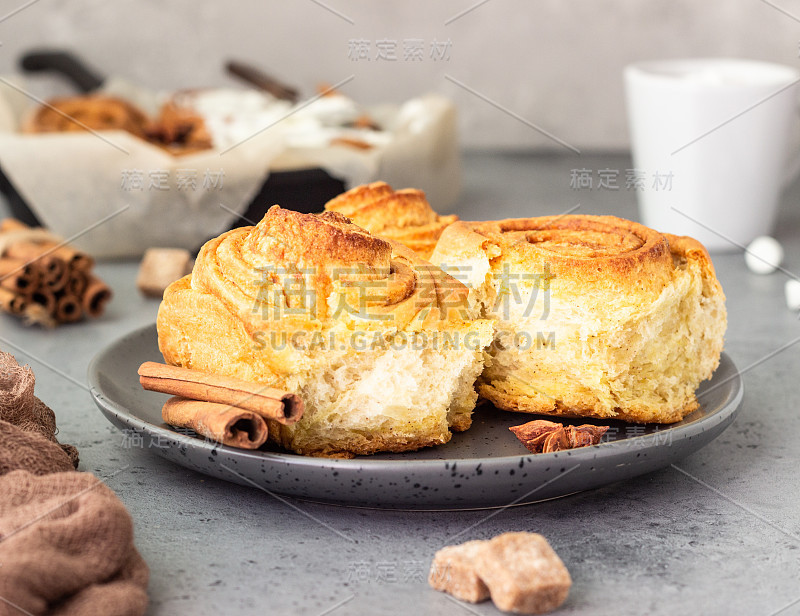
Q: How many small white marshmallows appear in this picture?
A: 2